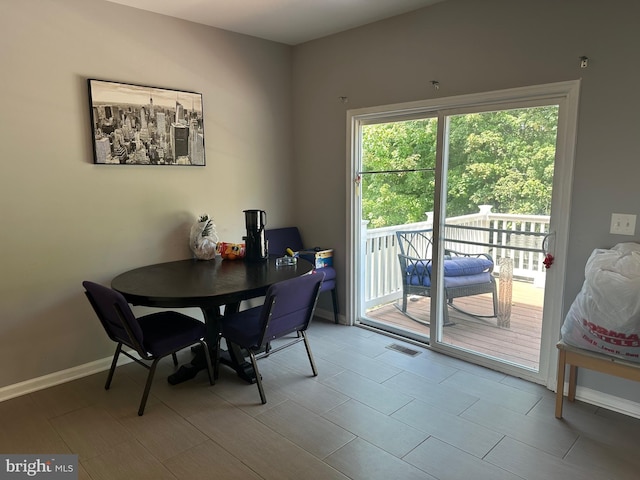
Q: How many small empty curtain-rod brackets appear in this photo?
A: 3